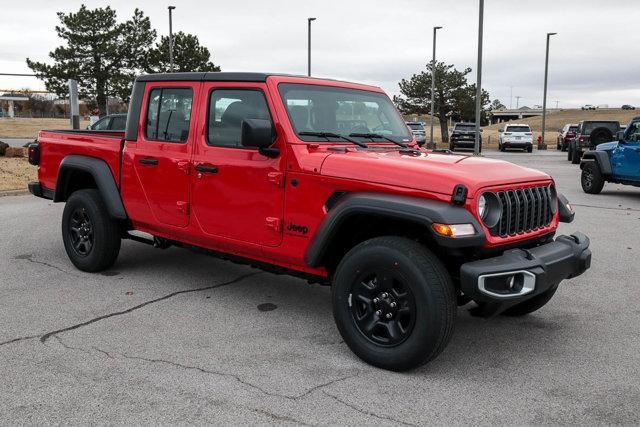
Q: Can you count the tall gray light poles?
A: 5